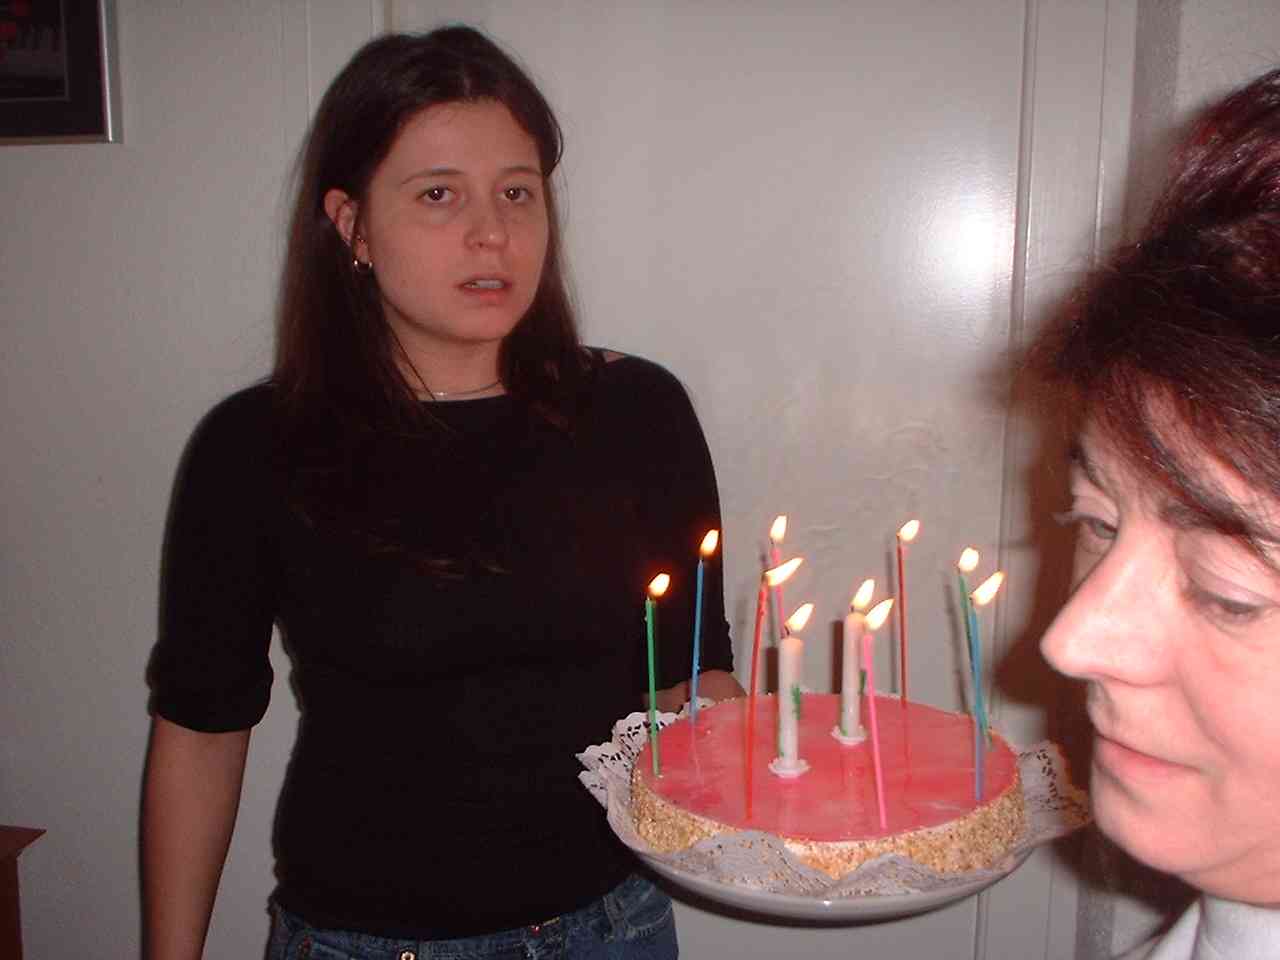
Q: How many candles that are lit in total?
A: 10